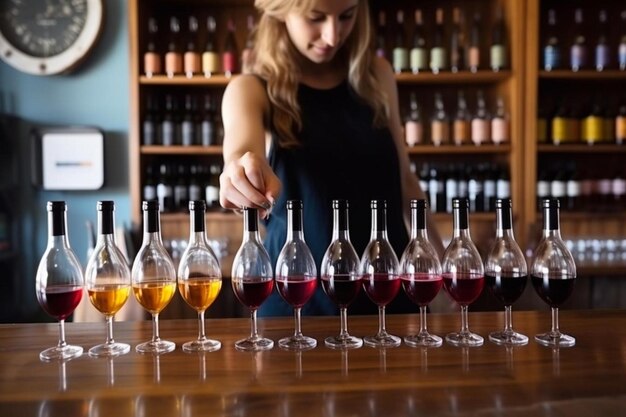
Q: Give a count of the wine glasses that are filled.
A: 12